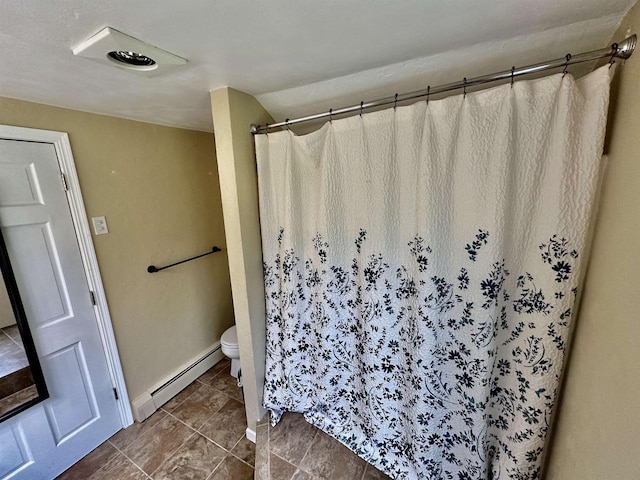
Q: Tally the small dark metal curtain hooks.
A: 11